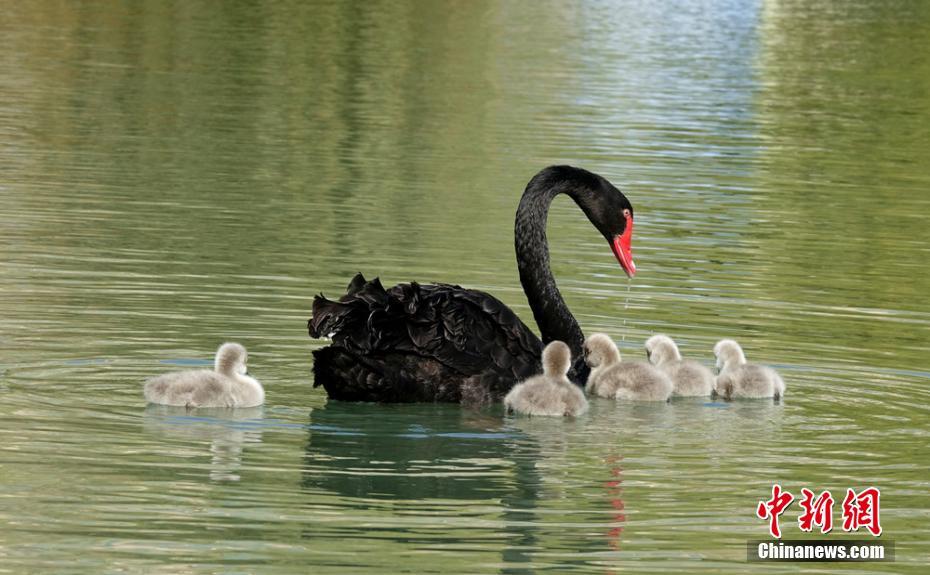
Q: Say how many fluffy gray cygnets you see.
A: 5